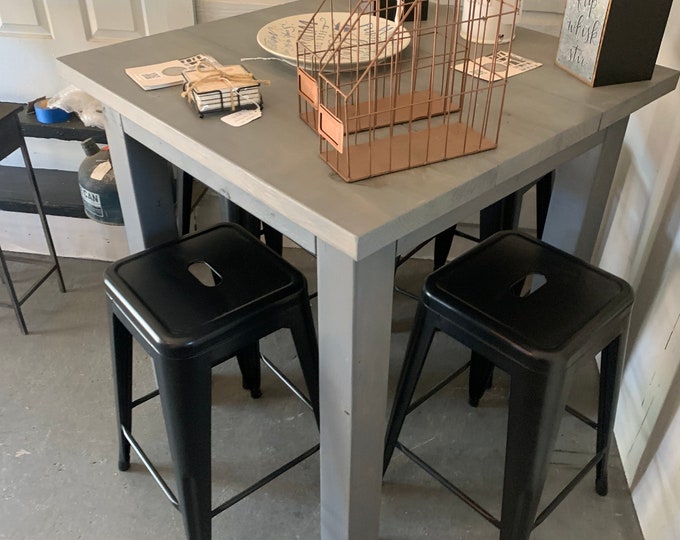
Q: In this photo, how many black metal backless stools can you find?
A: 4